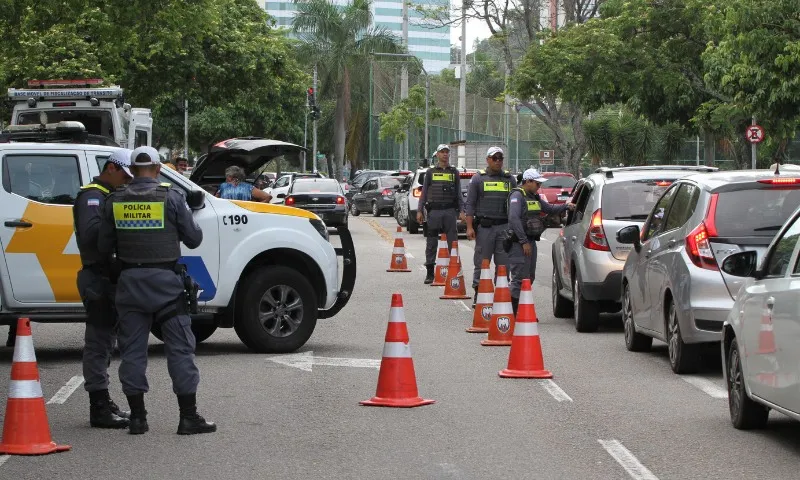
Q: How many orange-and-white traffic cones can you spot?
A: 8